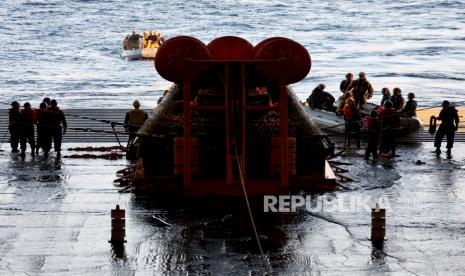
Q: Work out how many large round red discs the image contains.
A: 3